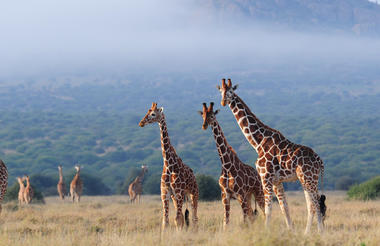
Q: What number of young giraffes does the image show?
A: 2